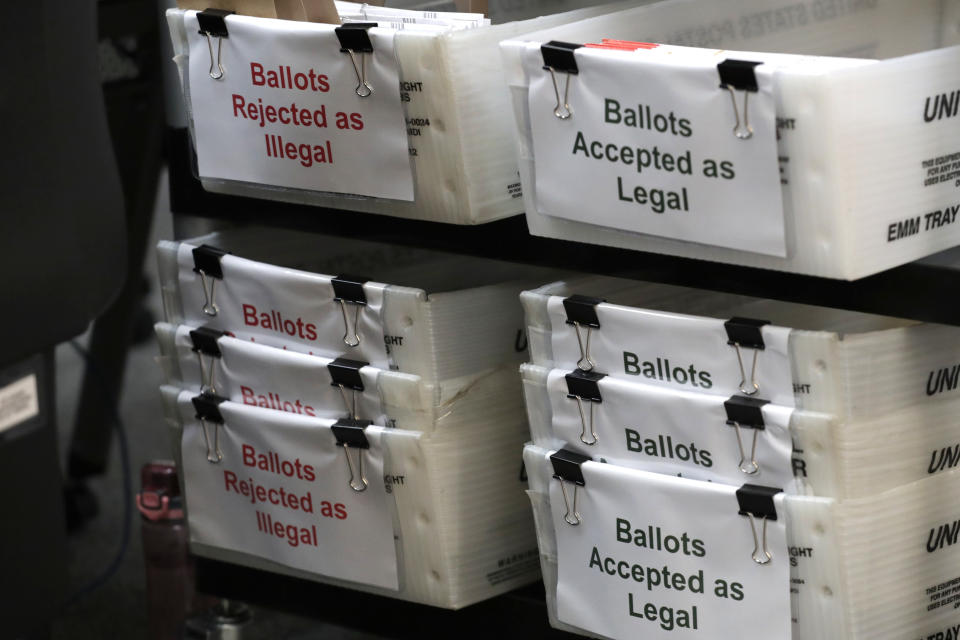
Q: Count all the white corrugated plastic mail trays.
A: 8